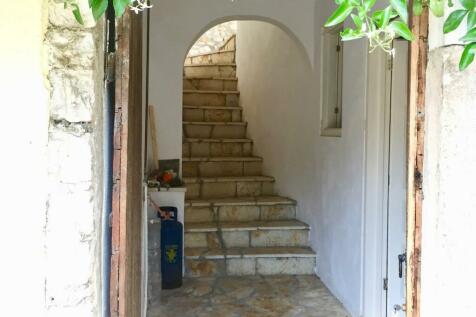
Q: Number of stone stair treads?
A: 13